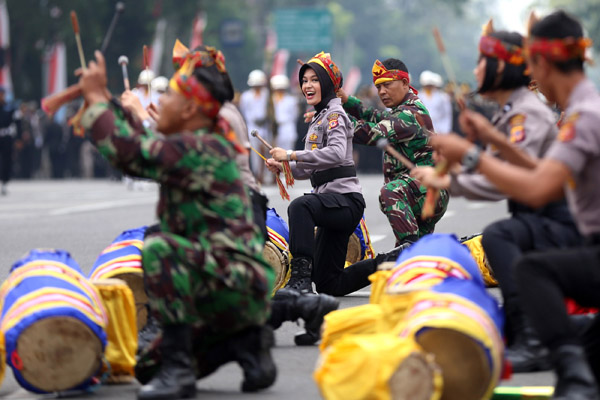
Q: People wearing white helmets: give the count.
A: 6